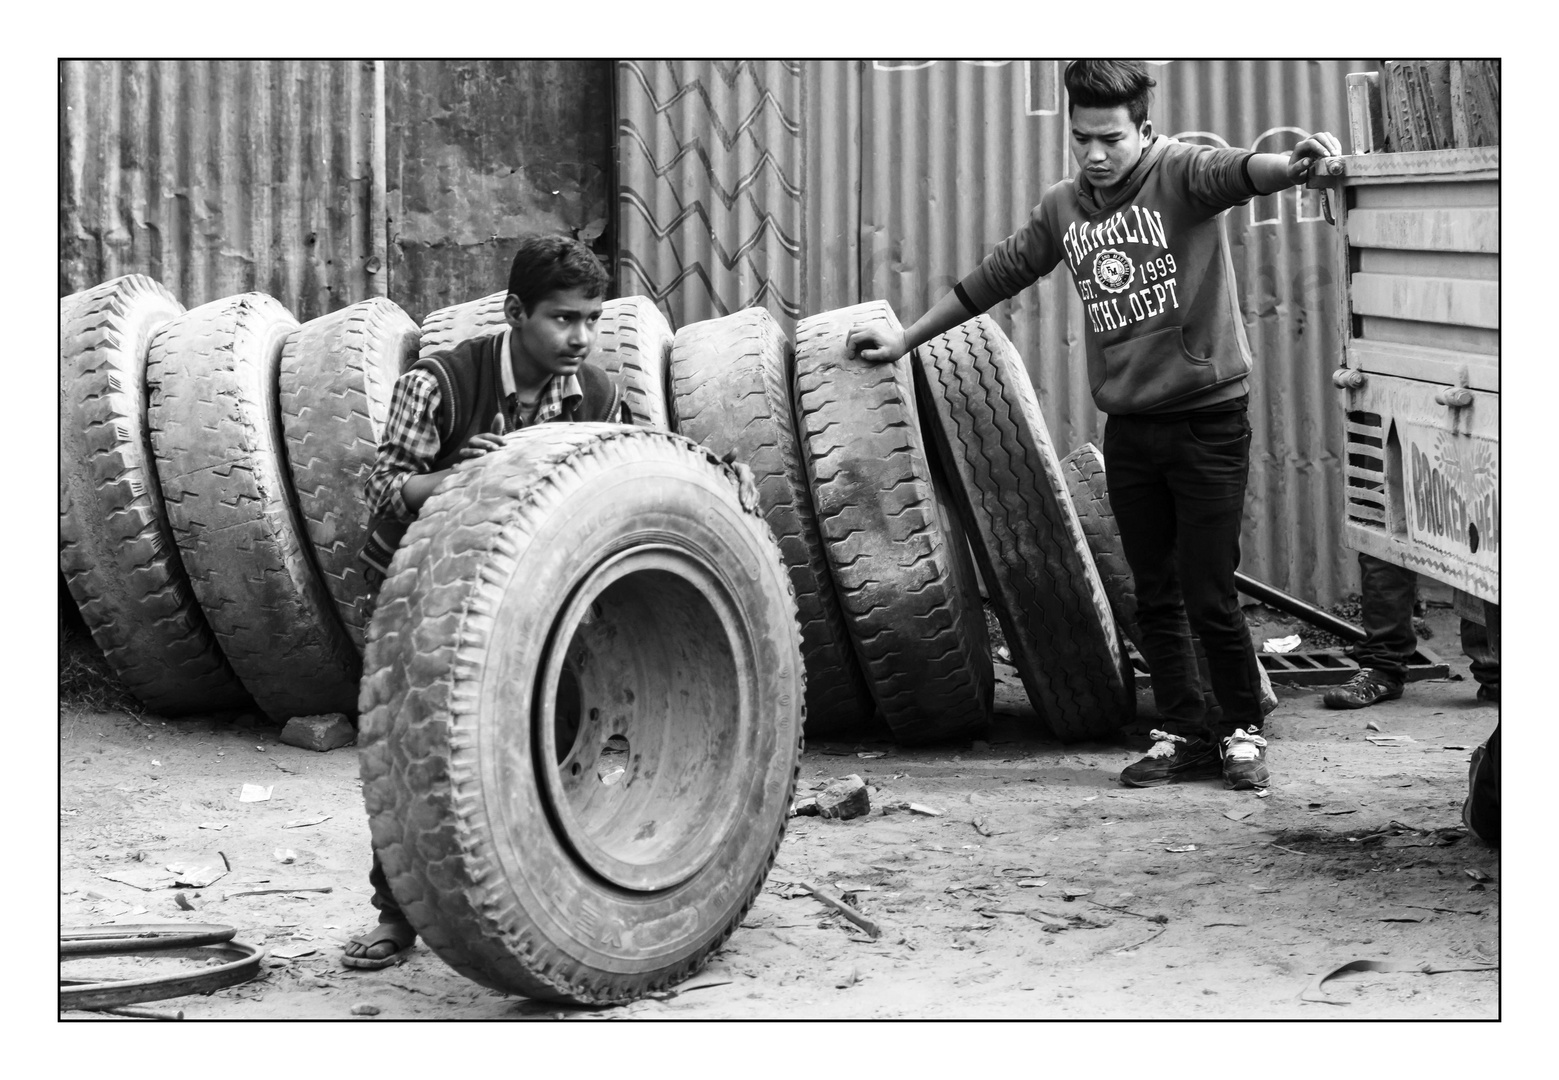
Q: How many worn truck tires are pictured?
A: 10